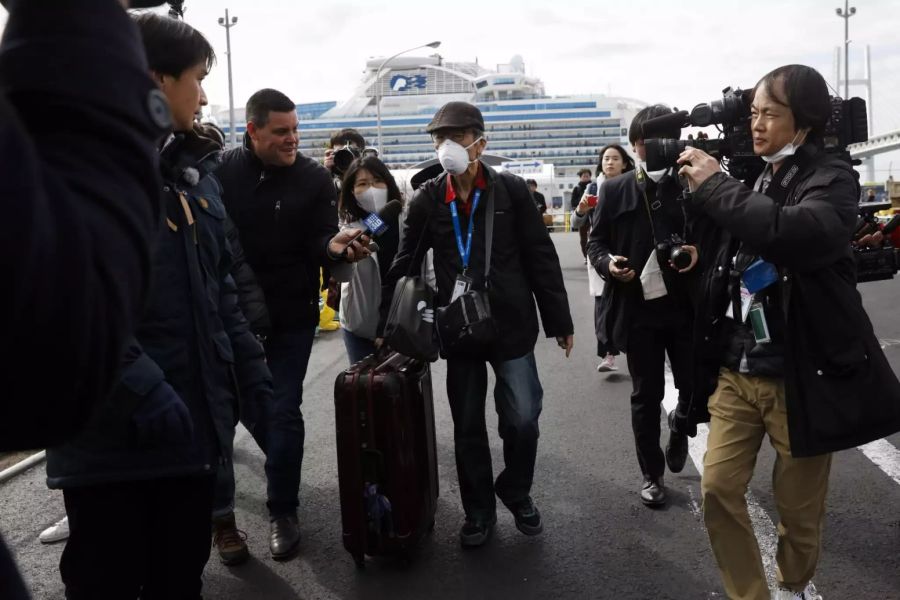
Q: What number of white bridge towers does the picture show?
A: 1